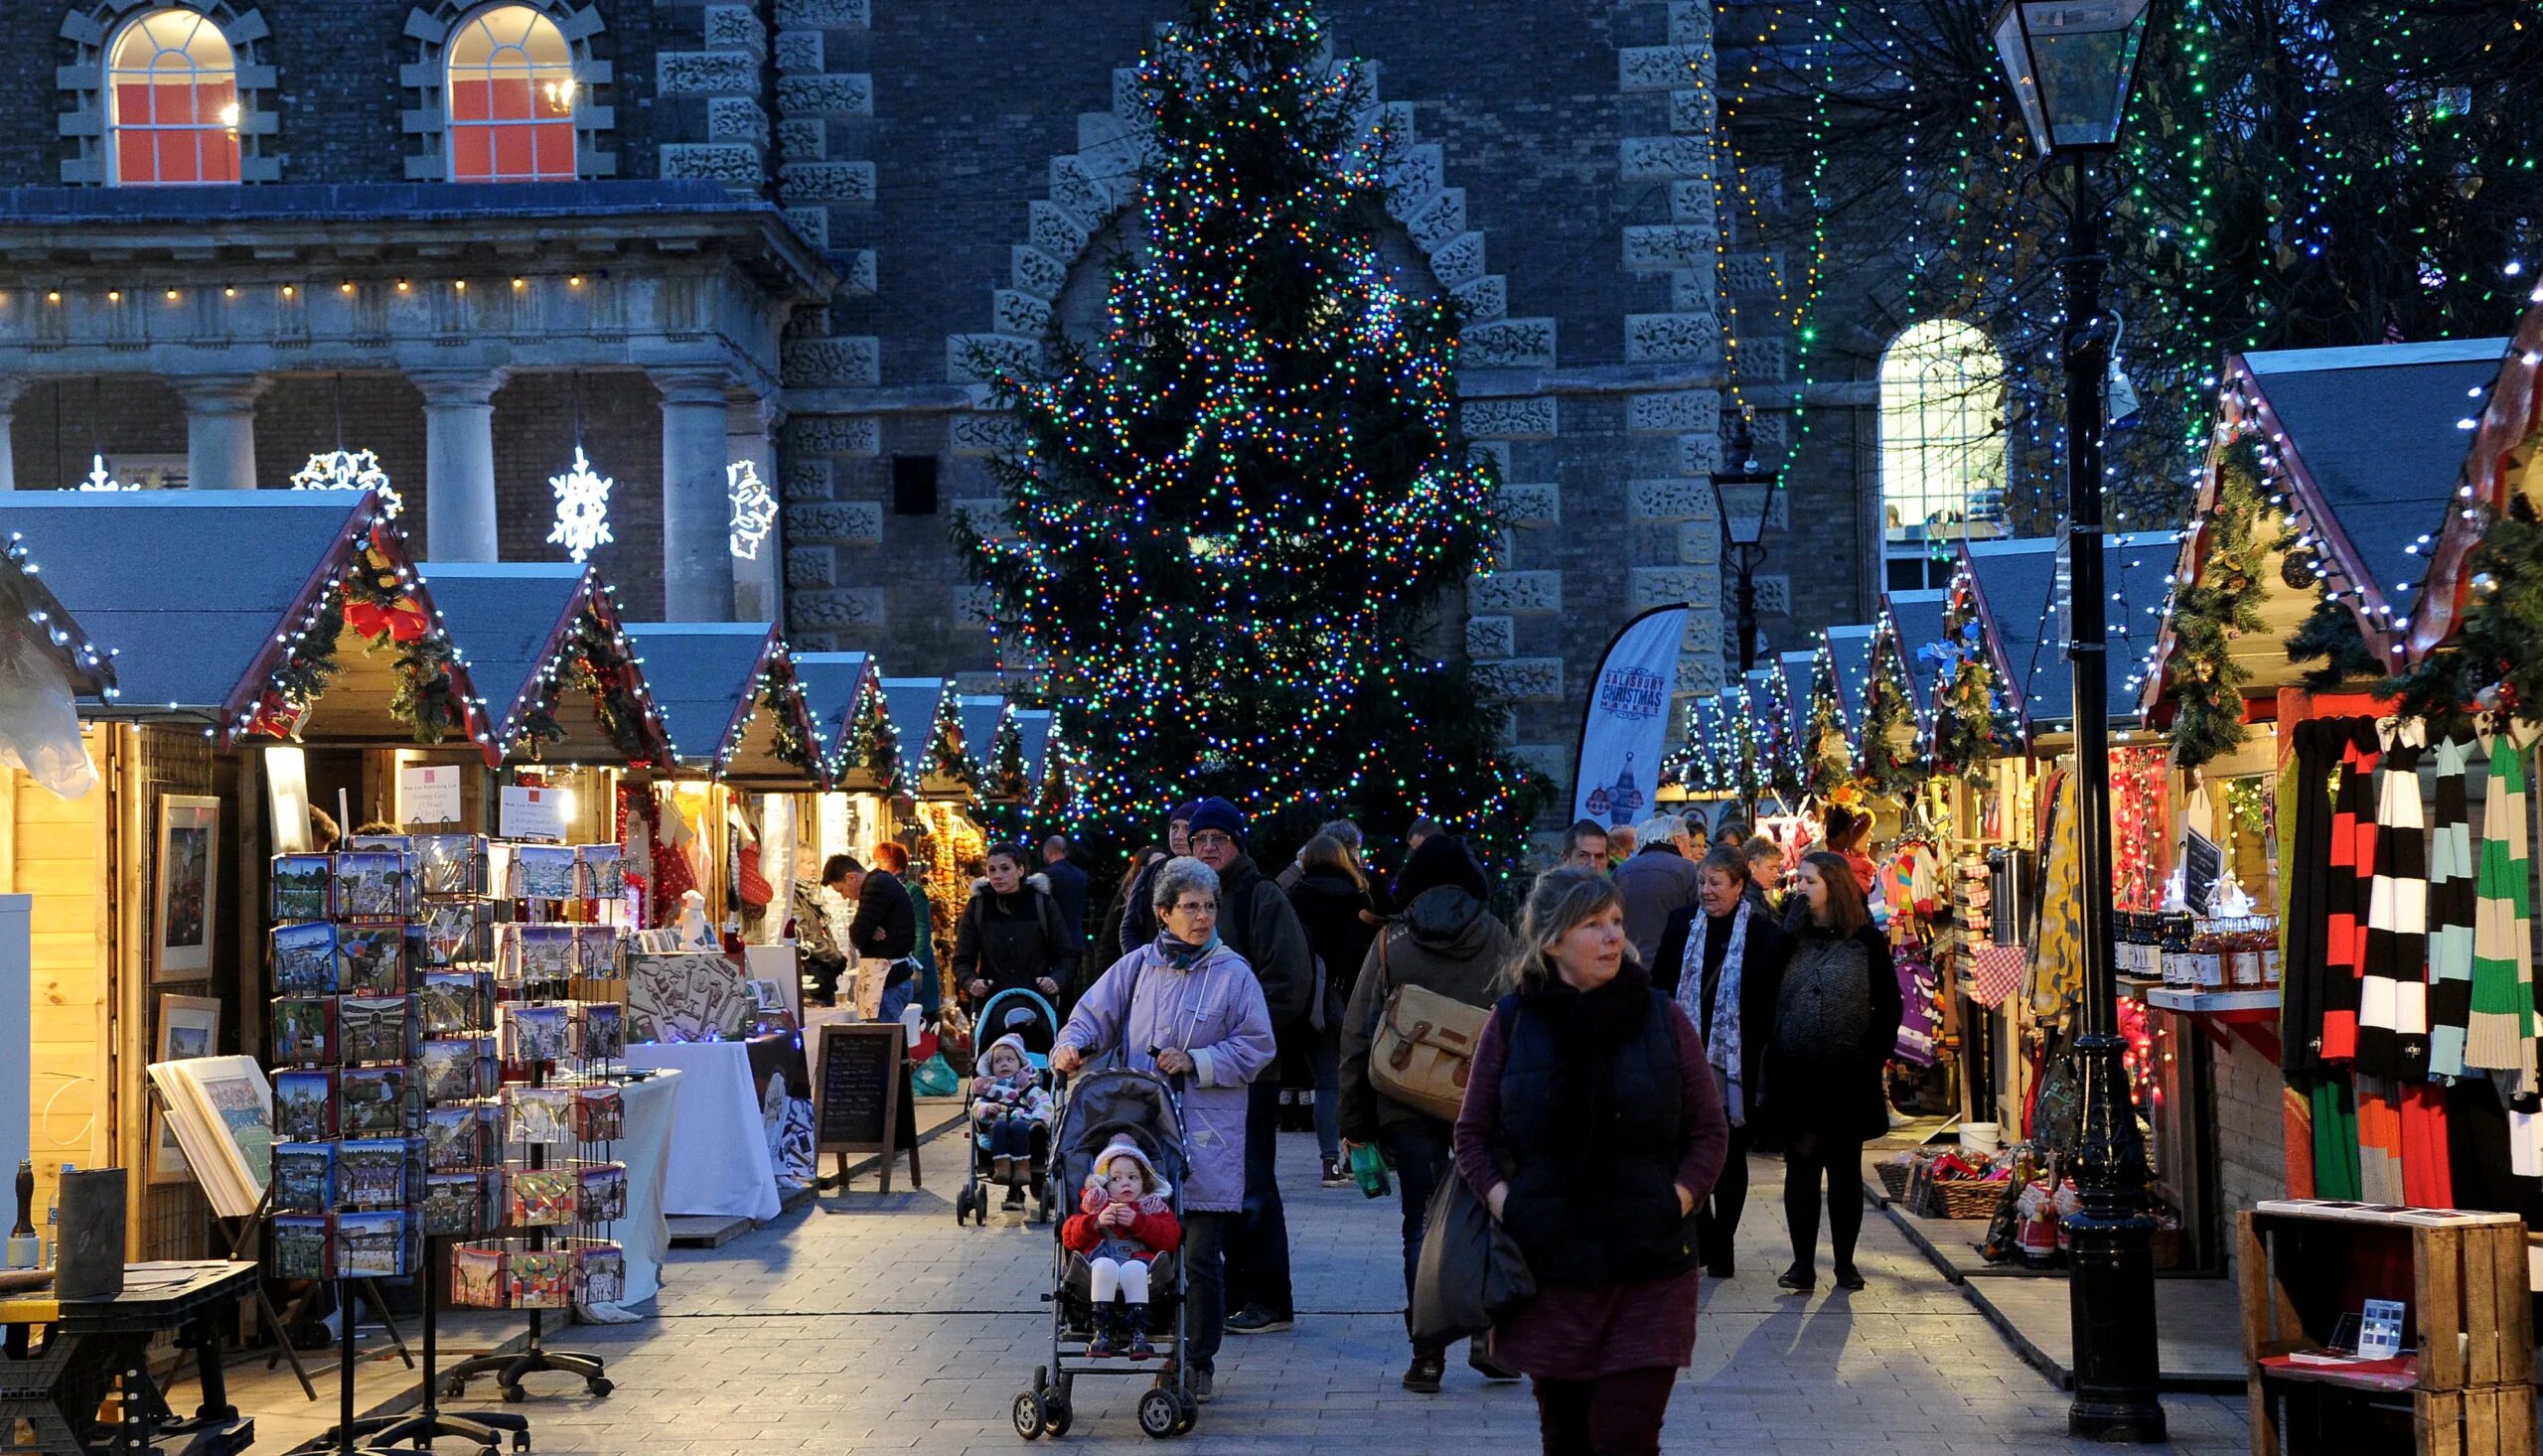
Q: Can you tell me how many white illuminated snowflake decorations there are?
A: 4